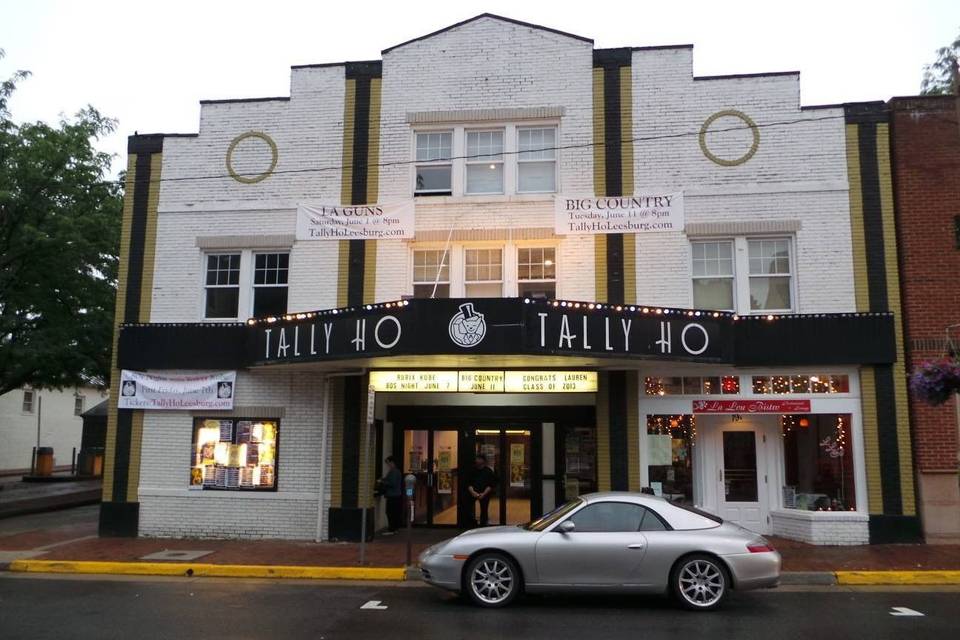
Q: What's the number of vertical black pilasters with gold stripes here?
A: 4